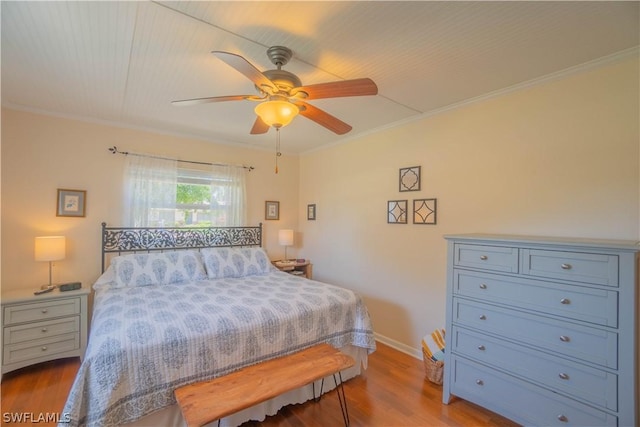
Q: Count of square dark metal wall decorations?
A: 3